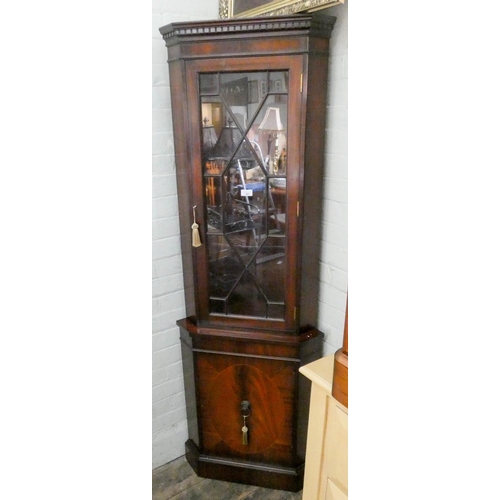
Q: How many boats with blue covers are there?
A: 0